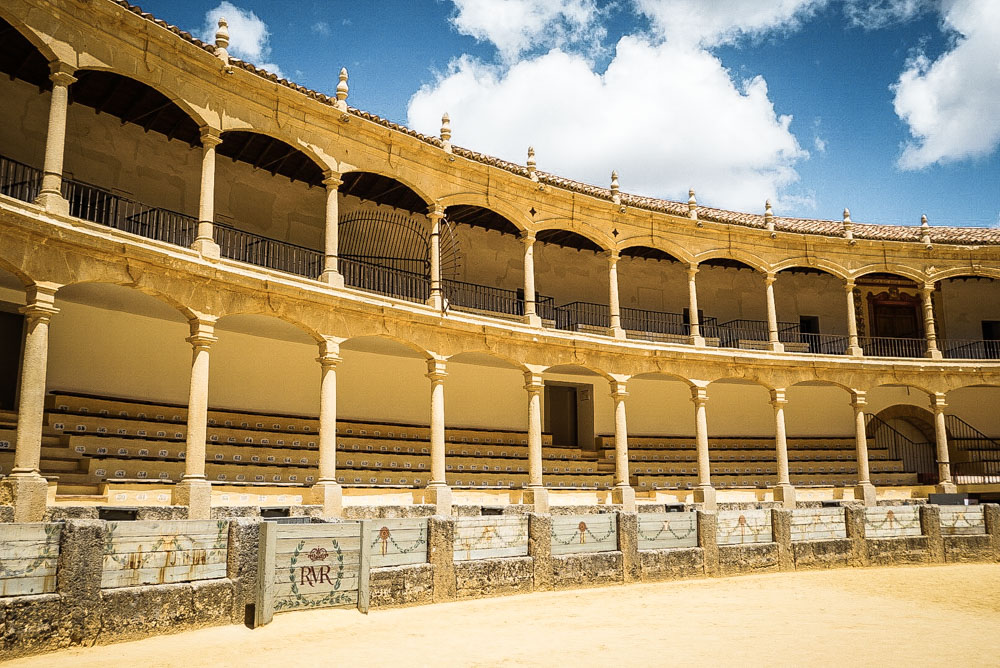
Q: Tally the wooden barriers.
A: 11